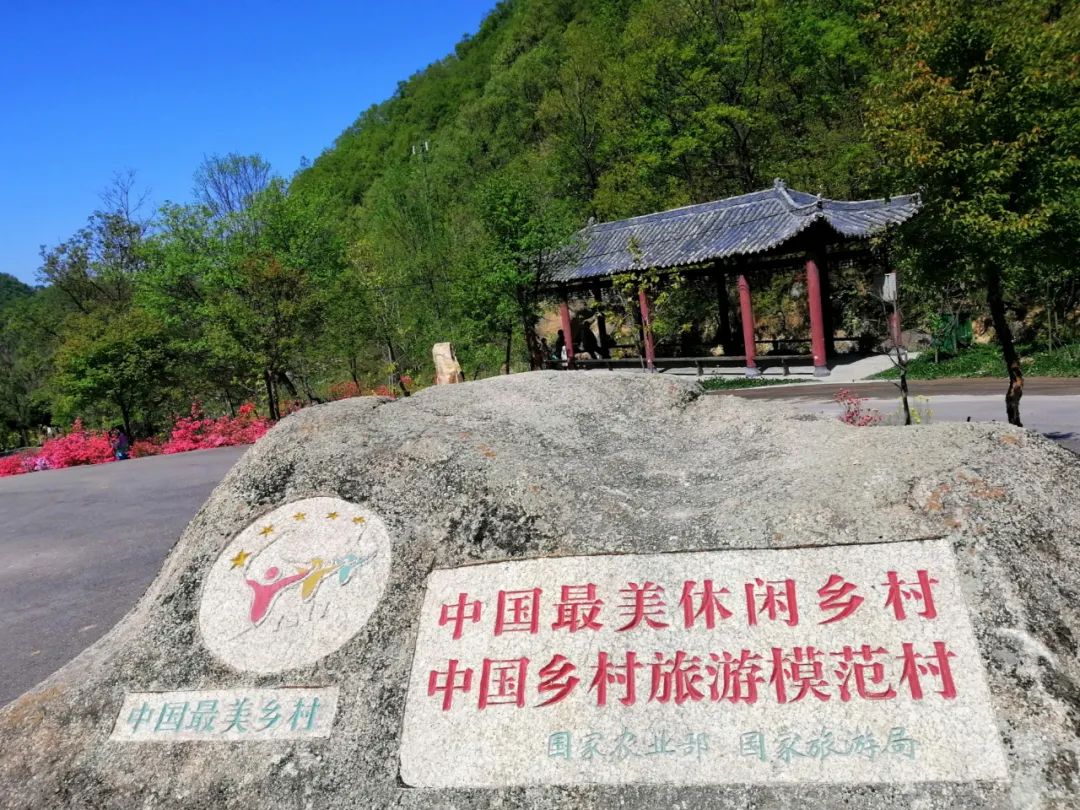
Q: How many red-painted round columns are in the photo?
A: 5